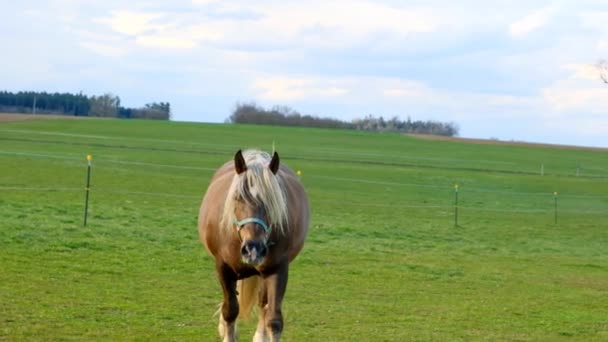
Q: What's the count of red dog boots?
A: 0